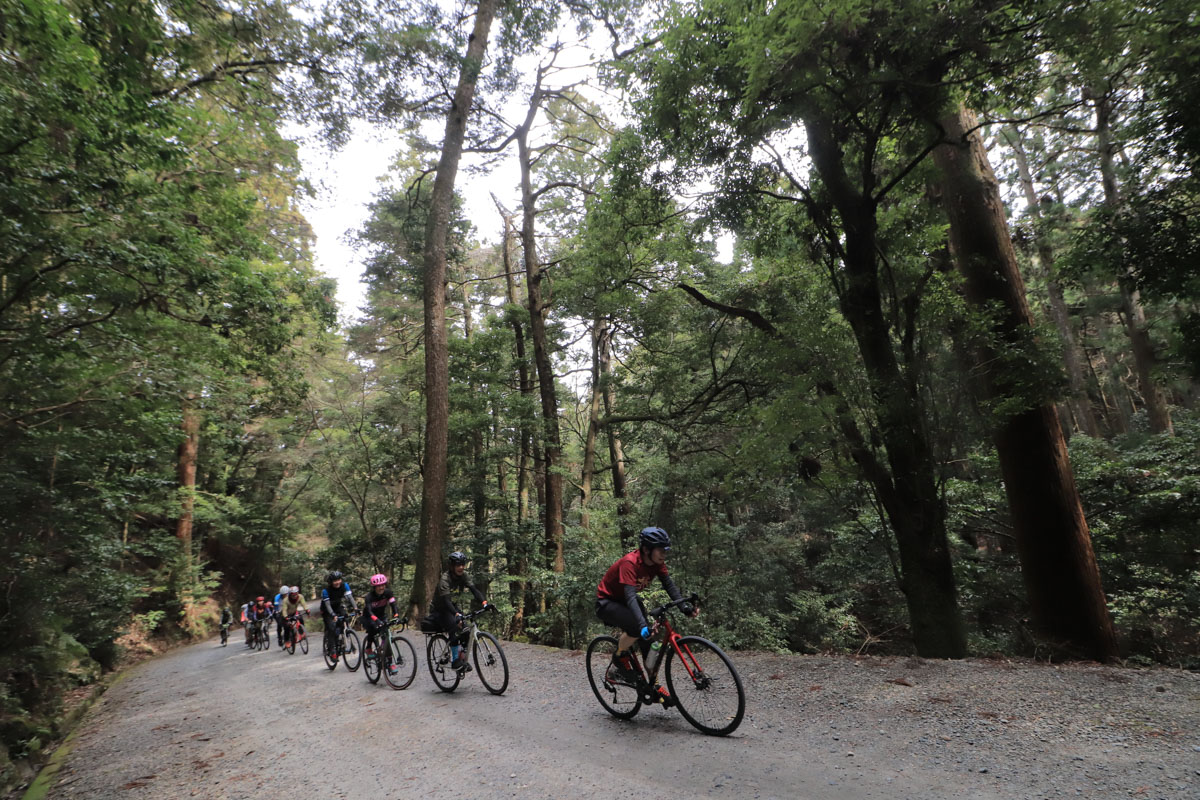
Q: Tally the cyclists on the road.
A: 11